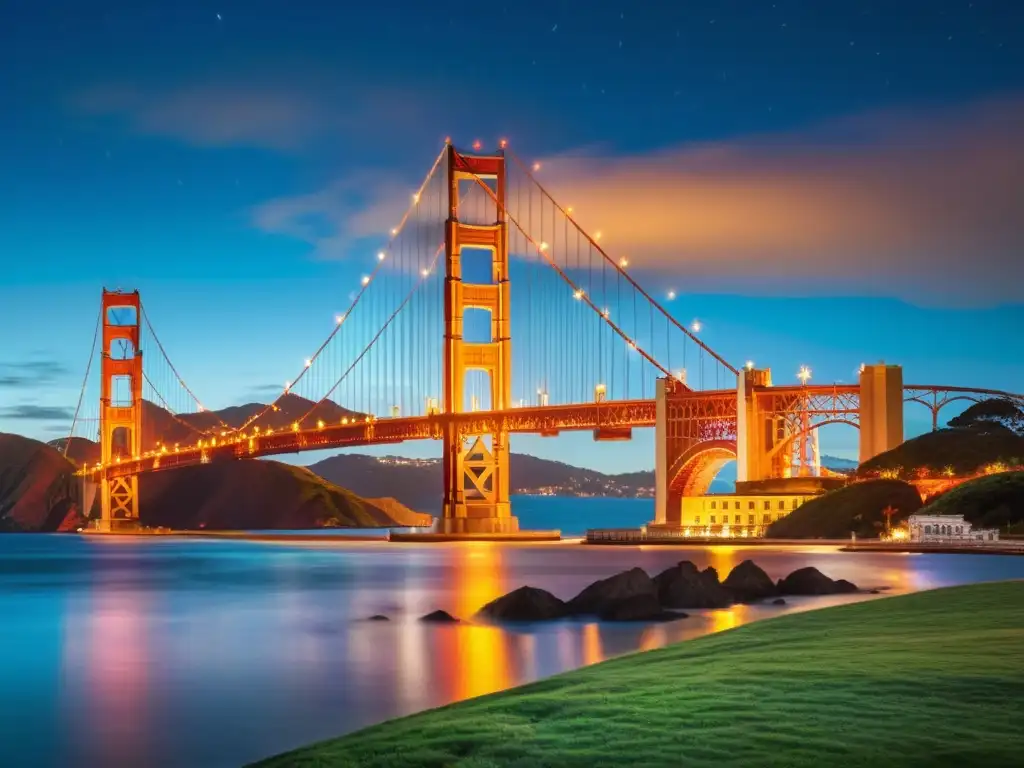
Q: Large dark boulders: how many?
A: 5